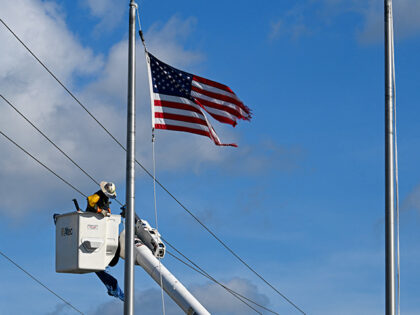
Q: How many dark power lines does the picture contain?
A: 4